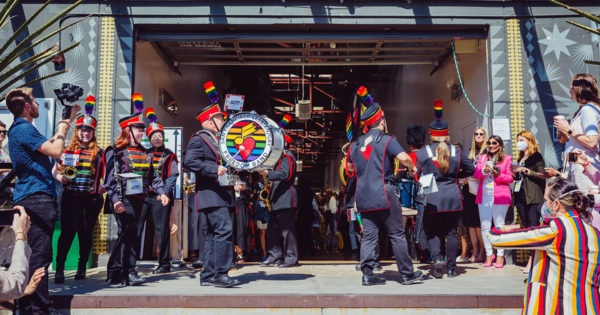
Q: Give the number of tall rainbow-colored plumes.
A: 7